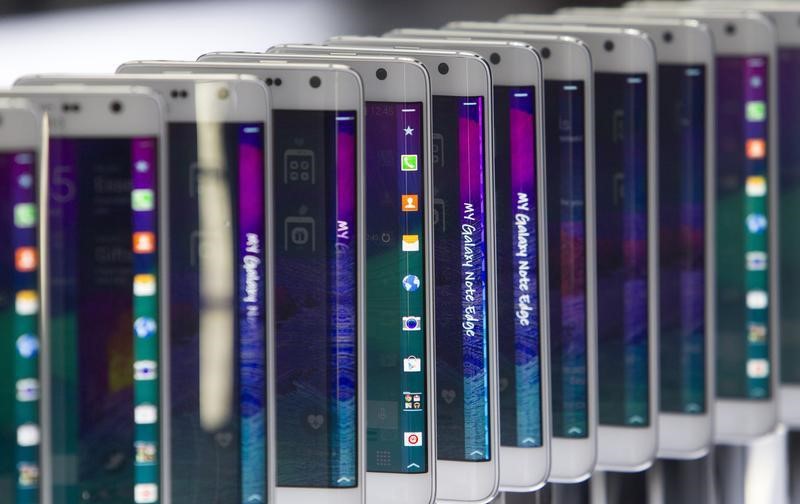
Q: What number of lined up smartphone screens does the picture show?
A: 12